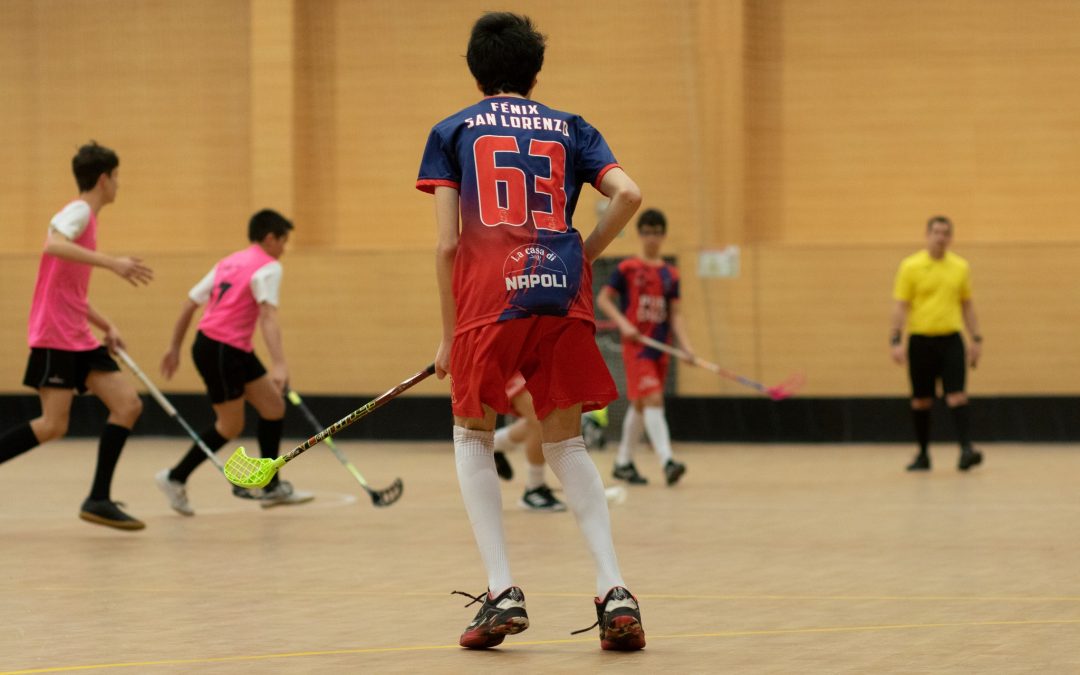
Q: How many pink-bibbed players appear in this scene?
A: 2